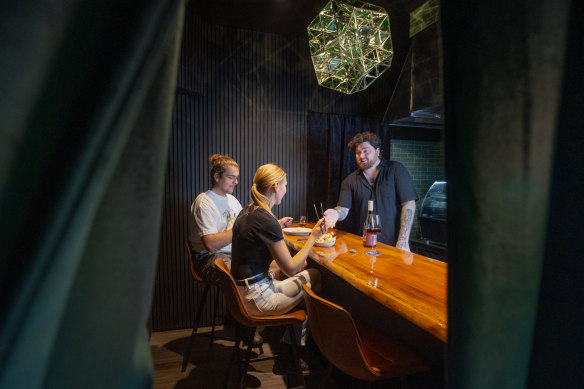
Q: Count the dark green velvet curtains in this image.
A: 2